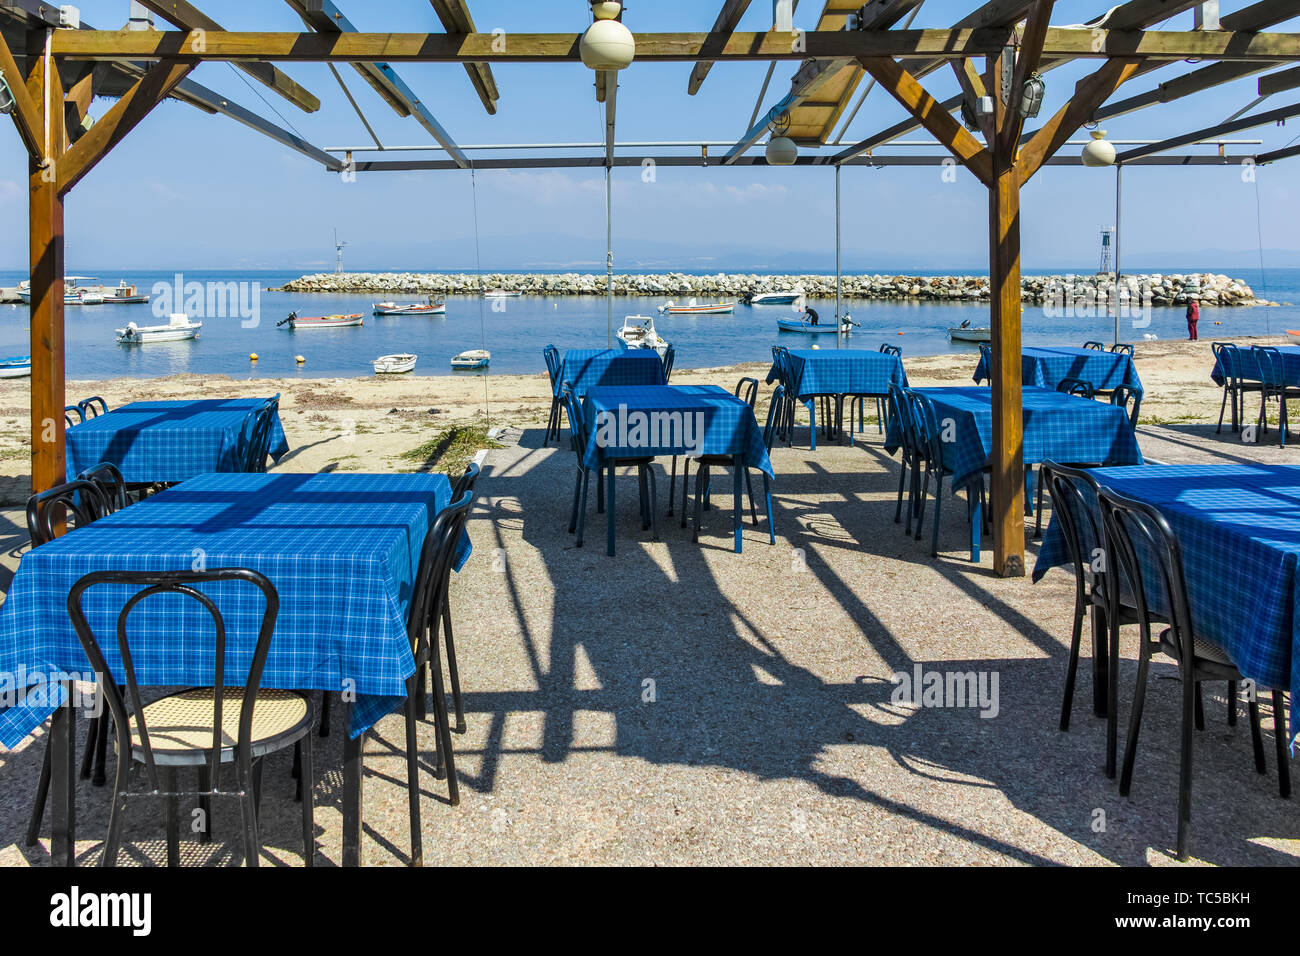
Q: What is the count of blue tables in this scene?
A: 9